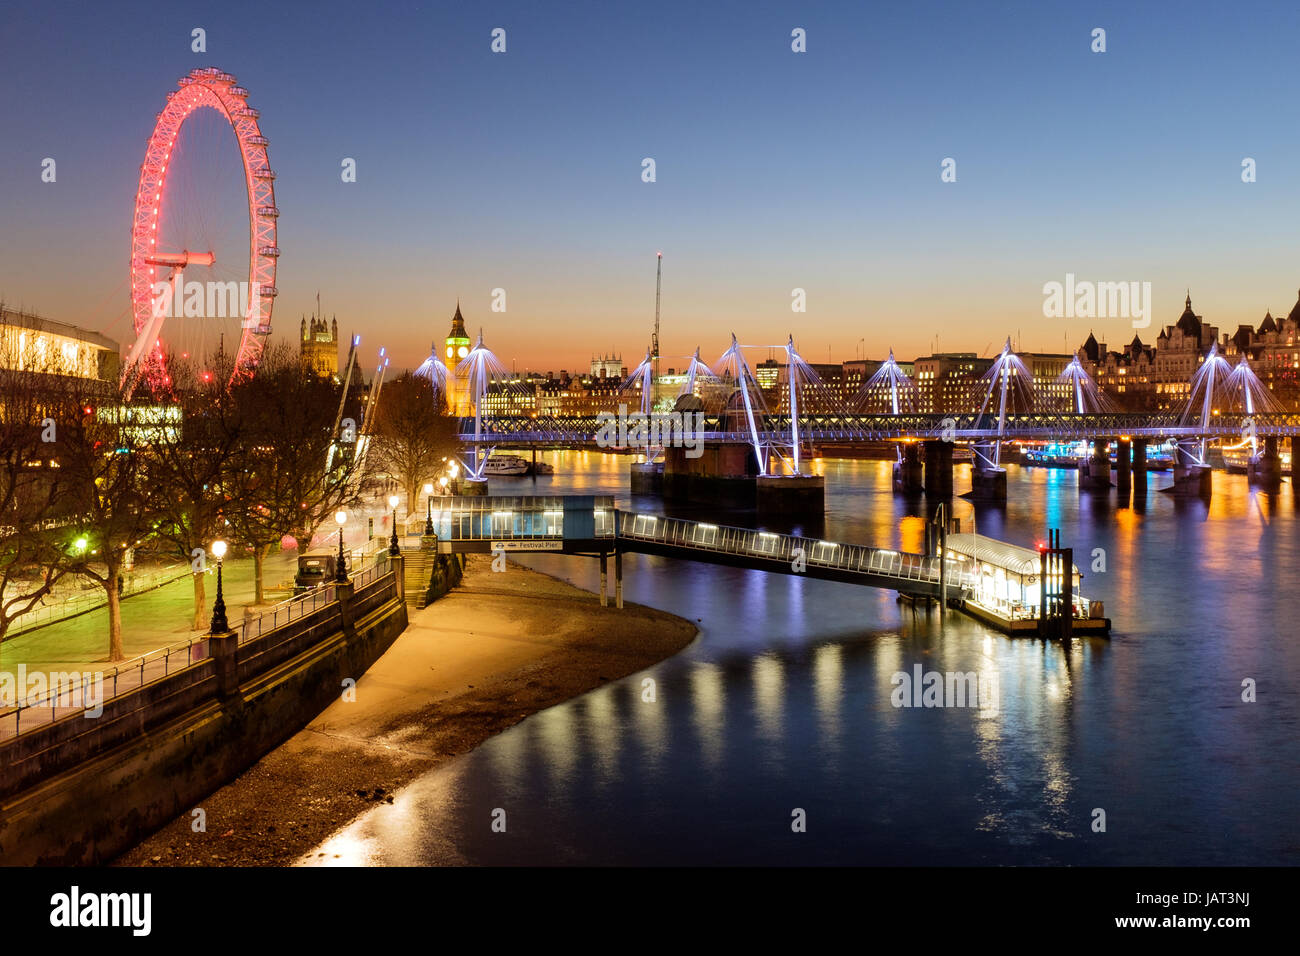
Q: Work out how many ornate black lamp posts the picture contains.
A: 4